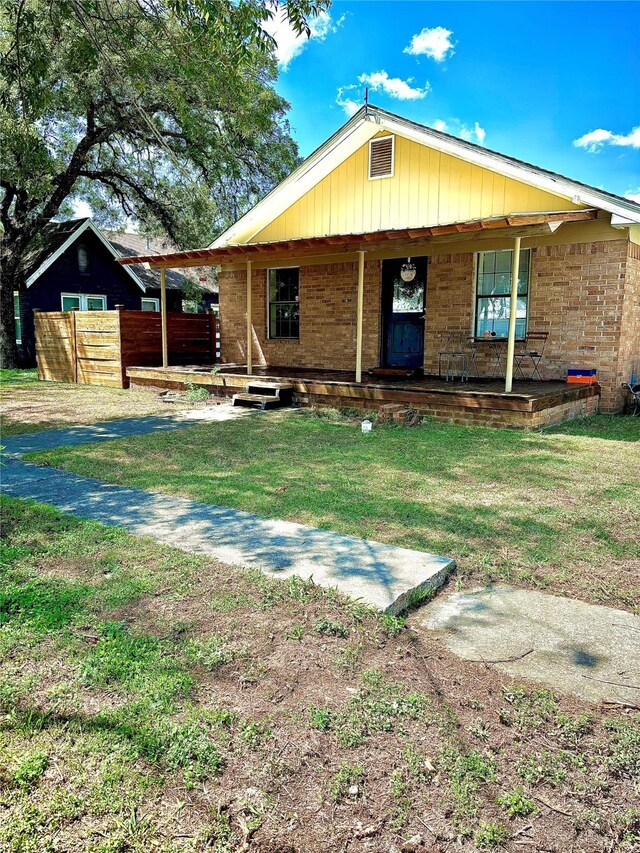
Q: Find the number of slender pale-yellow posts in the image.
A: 4